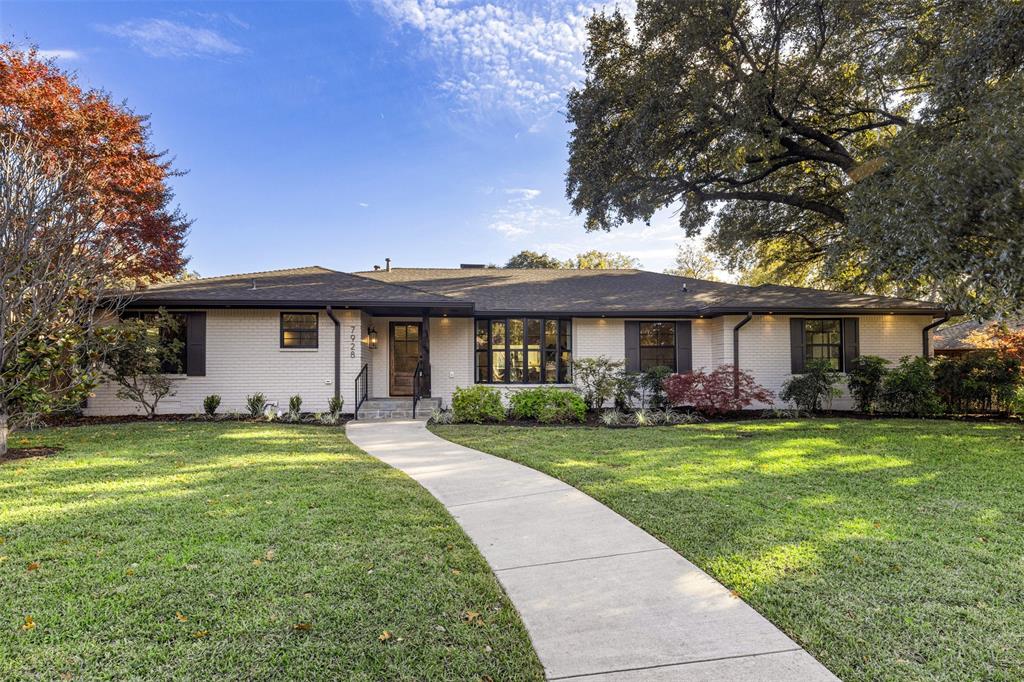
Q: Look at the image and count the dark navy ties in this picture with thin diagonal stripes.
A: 0